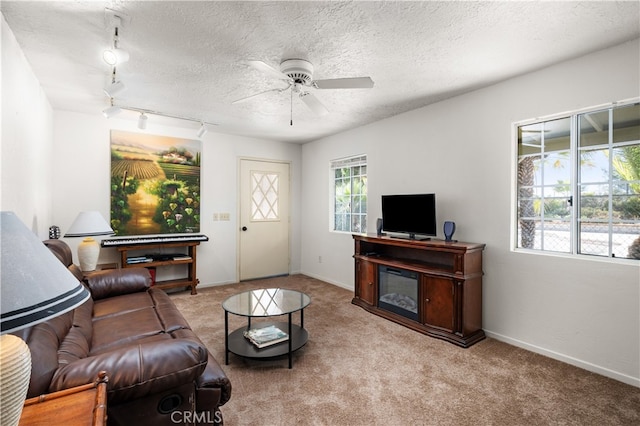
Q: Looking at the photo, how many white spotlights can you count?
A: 5